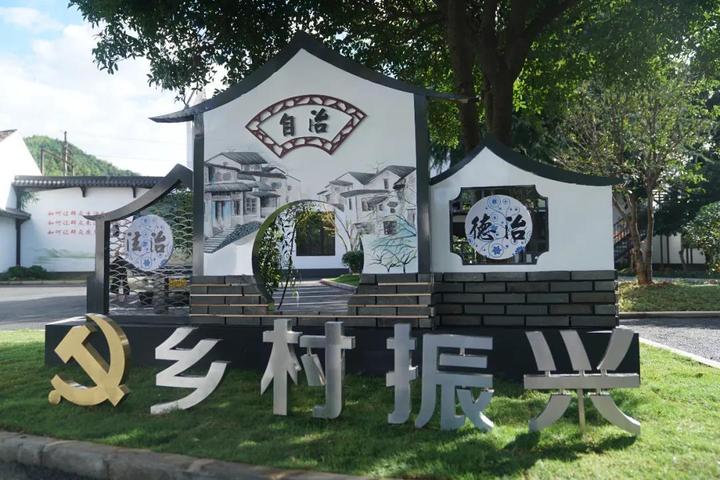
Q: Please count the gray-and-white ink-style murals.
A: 2